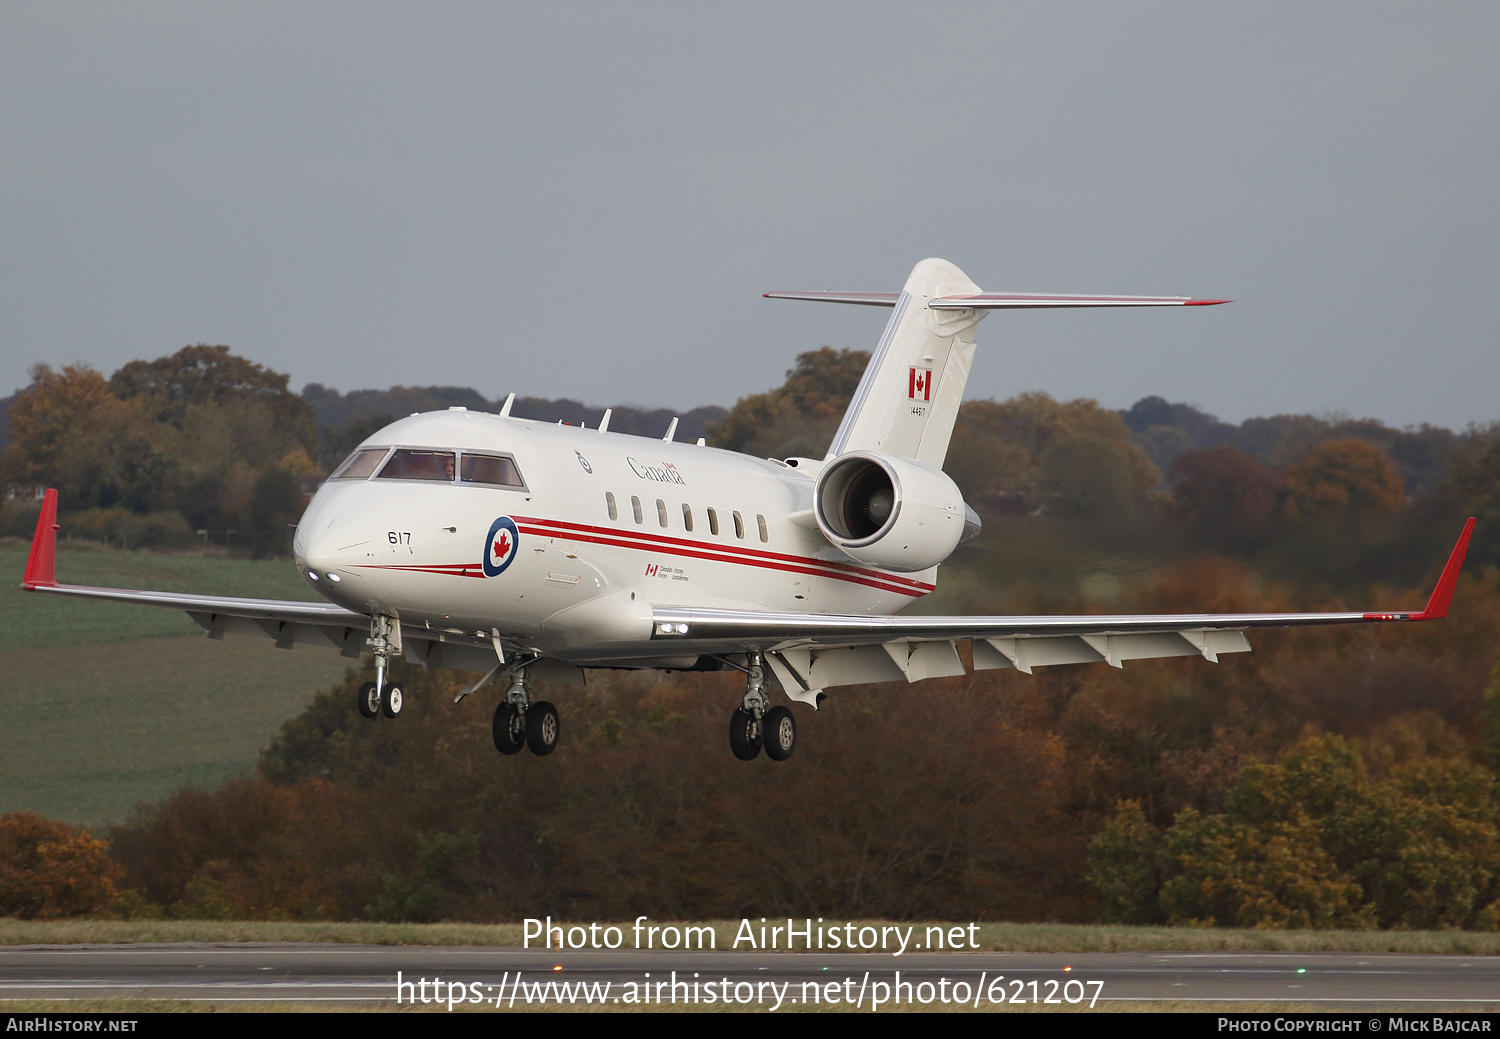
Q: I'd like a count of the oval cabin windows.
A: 7